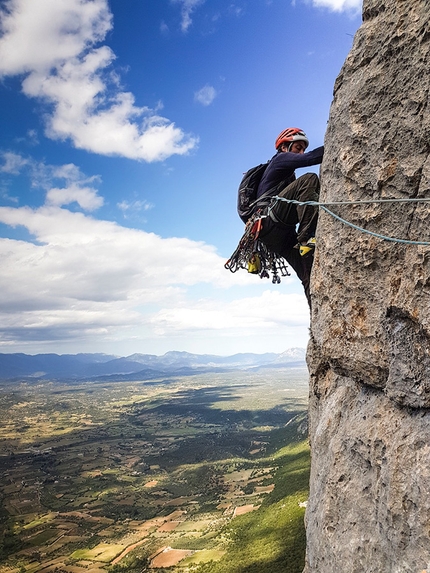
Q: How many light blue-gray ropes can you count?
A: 2